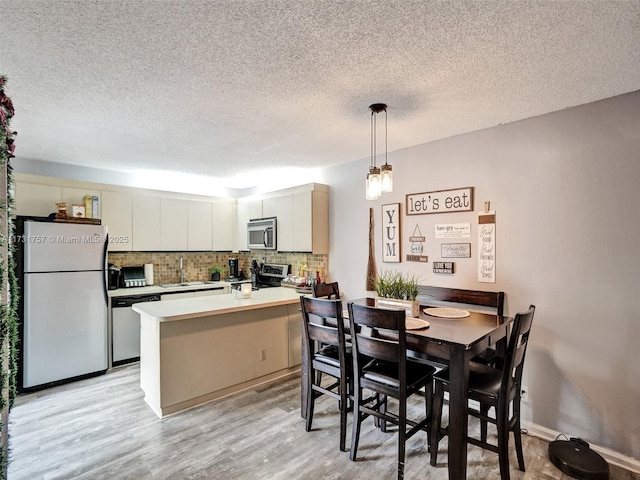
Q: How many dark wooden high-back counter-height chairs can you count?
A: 4